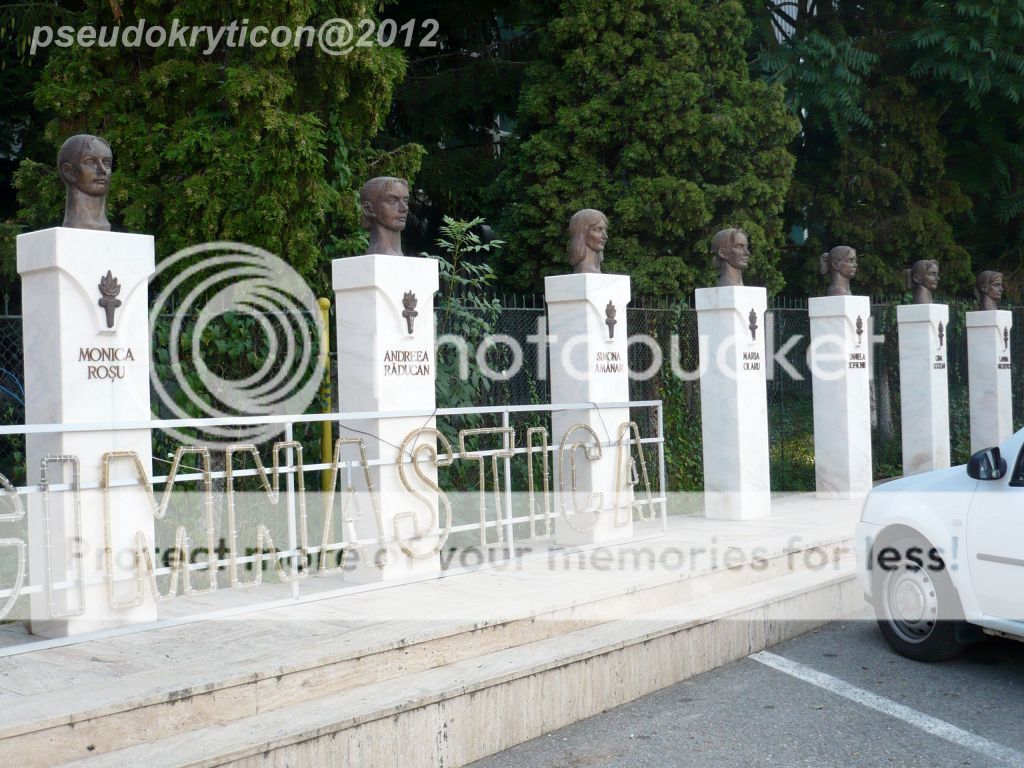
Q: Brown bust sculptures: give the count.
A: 7